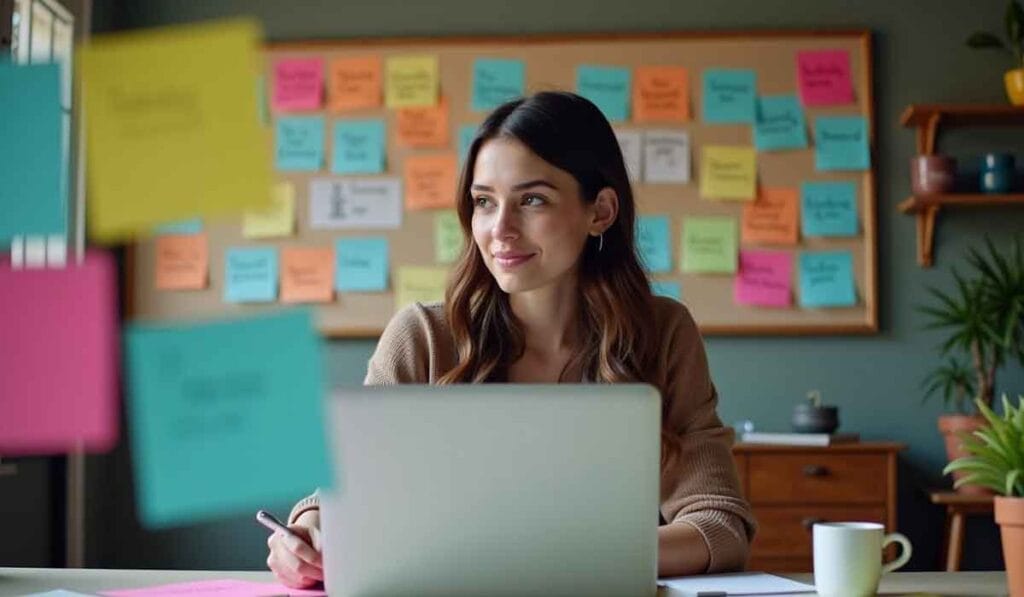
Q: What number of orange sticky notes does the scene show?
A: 7